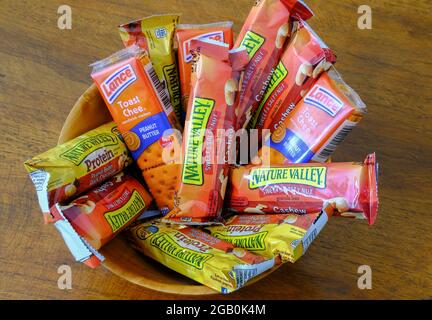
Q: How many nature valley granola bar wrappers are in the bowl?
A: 9